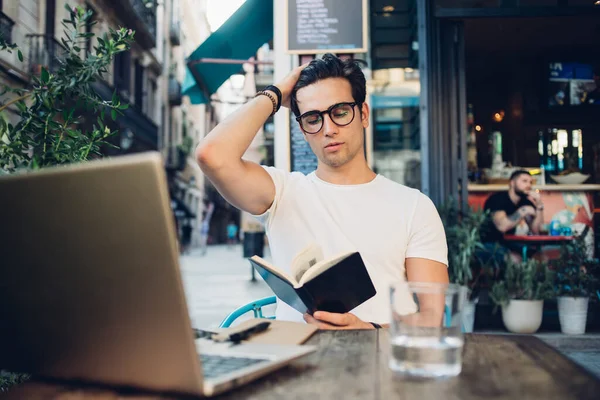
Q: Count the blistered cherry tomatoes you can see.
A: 0